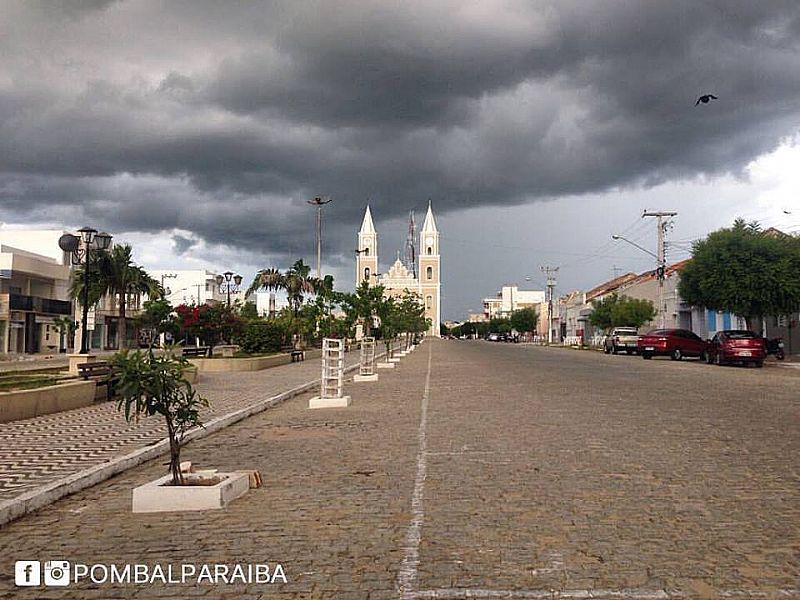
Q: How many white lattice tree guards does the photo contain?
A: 2